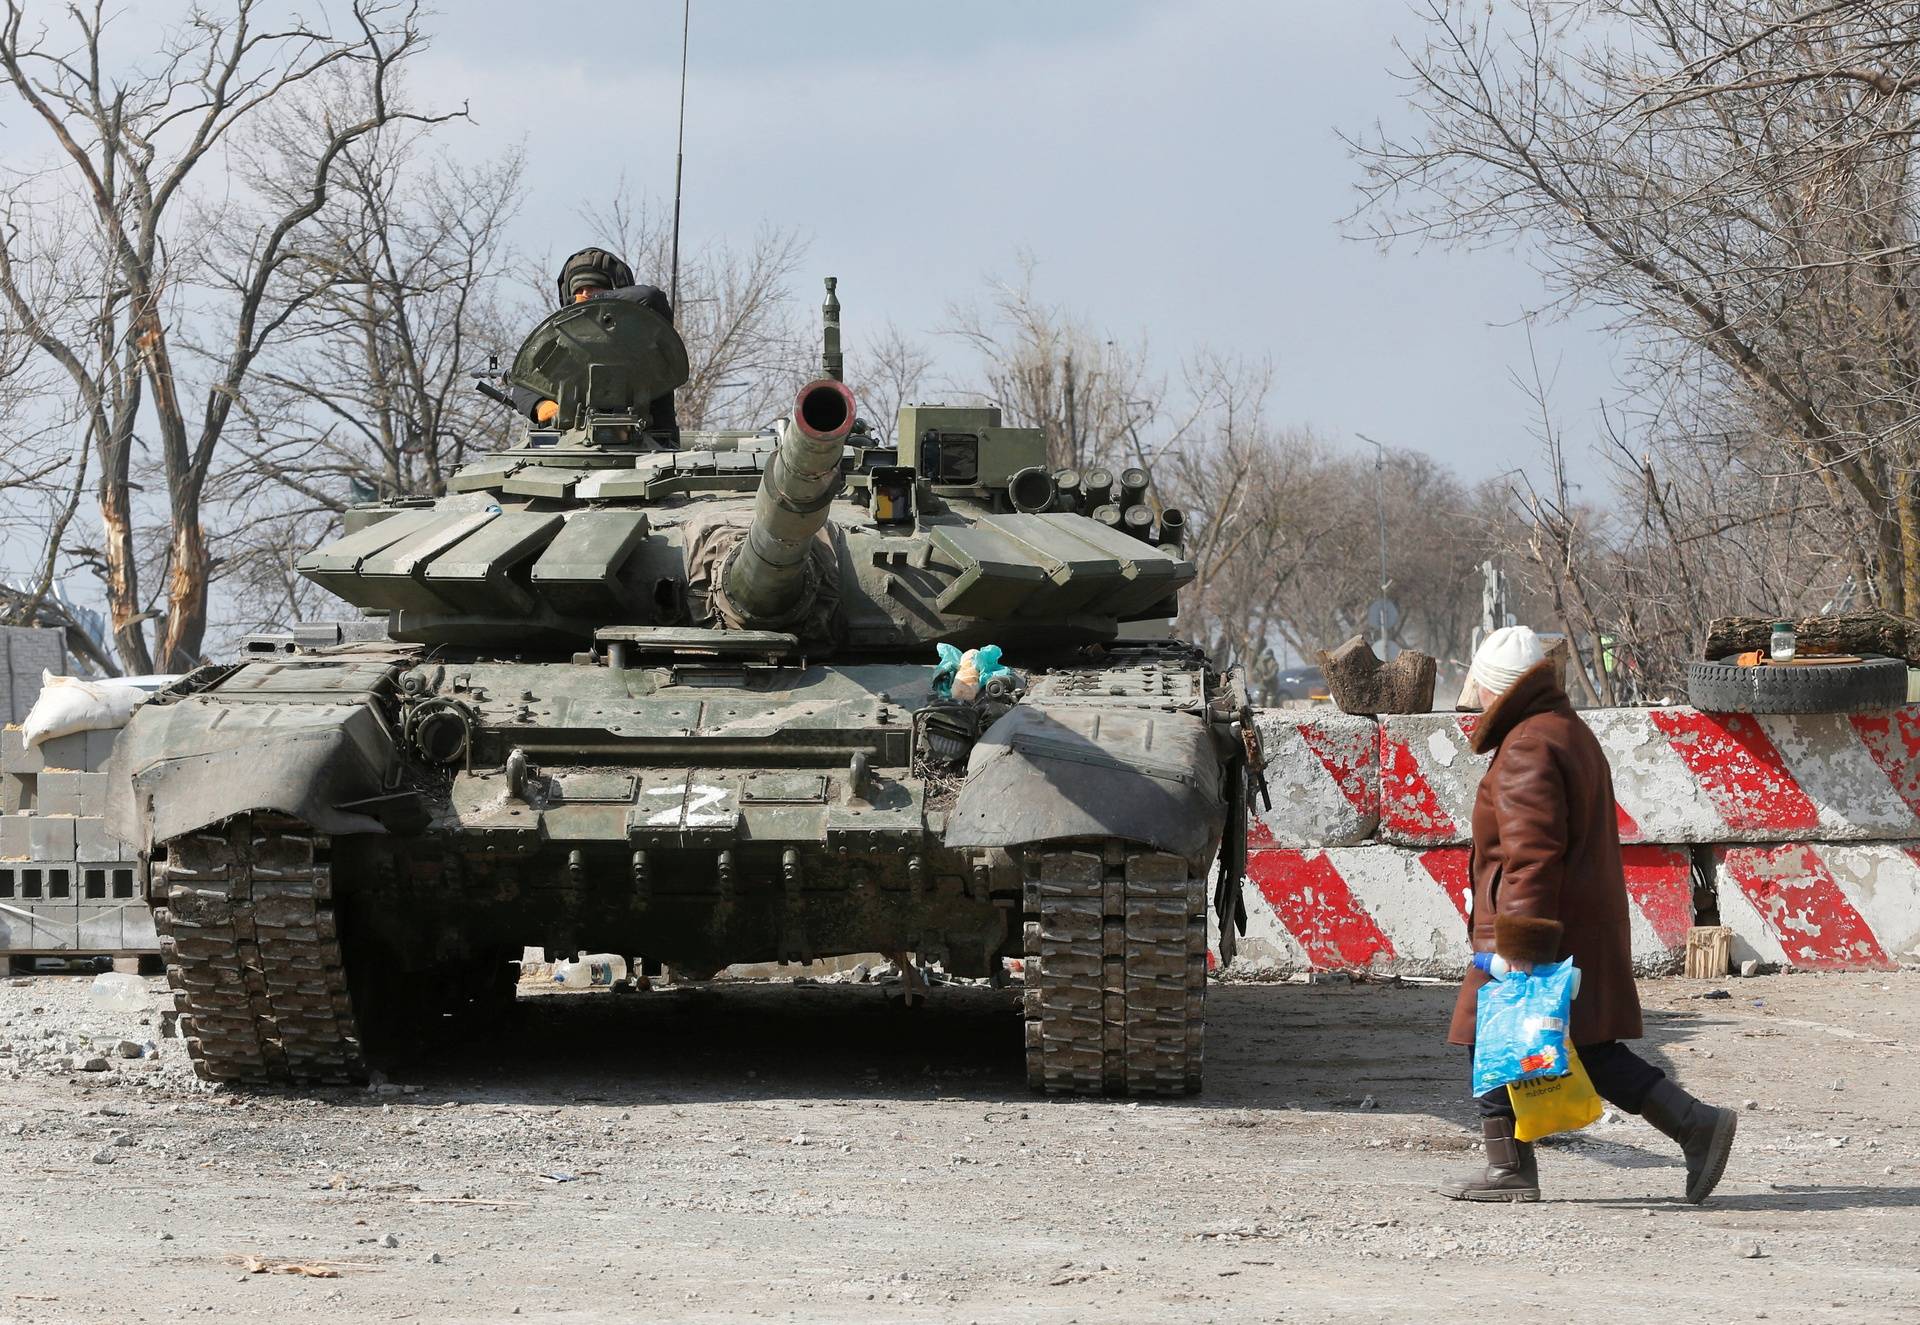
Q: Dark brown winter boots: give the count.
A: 2